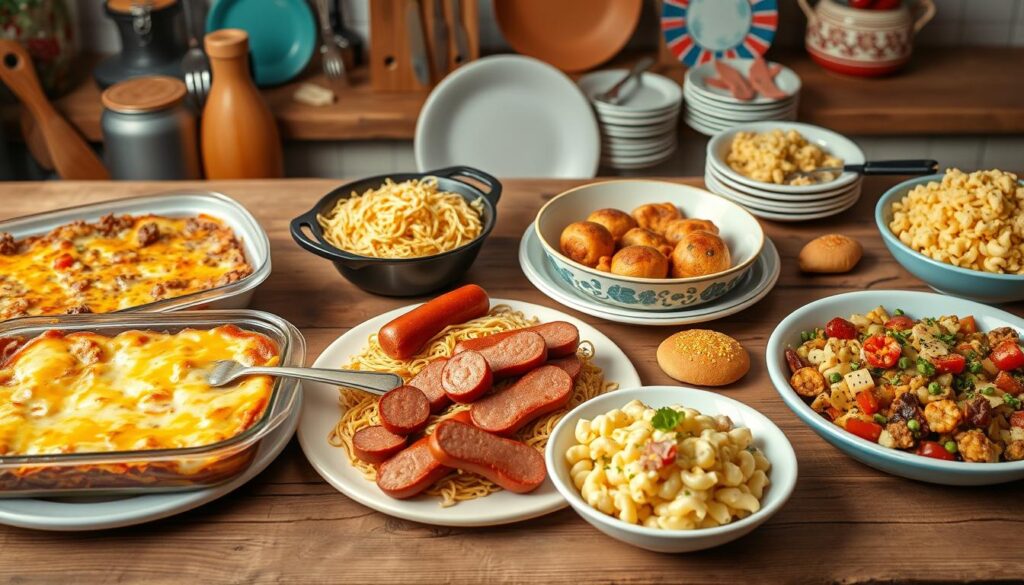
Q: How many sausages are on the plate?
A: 11